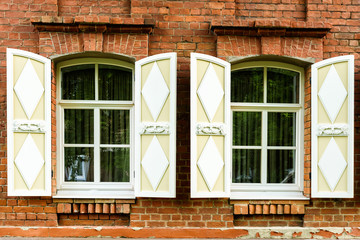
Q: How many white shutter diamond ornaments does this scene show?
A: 8